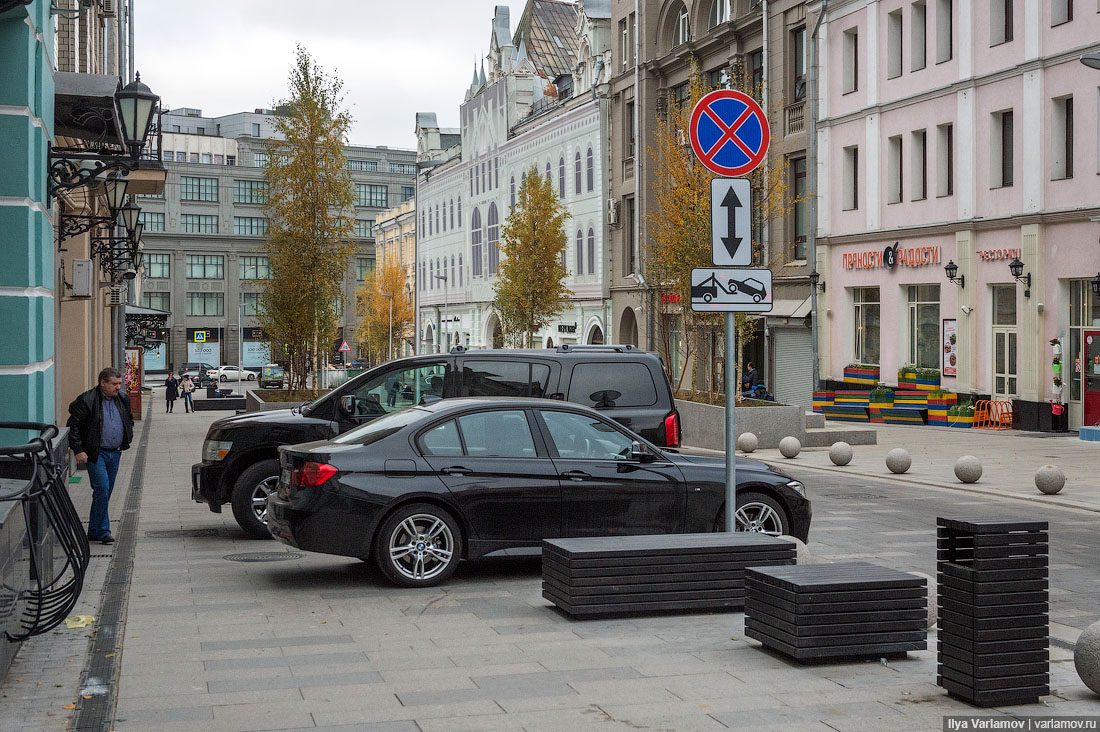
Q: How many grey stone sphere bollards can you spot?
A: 9